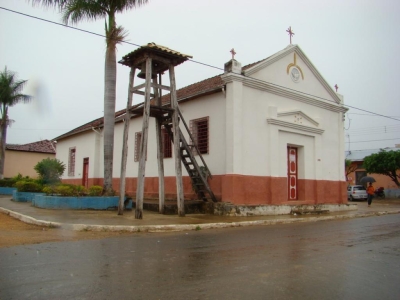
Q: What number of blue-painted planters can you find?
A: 3